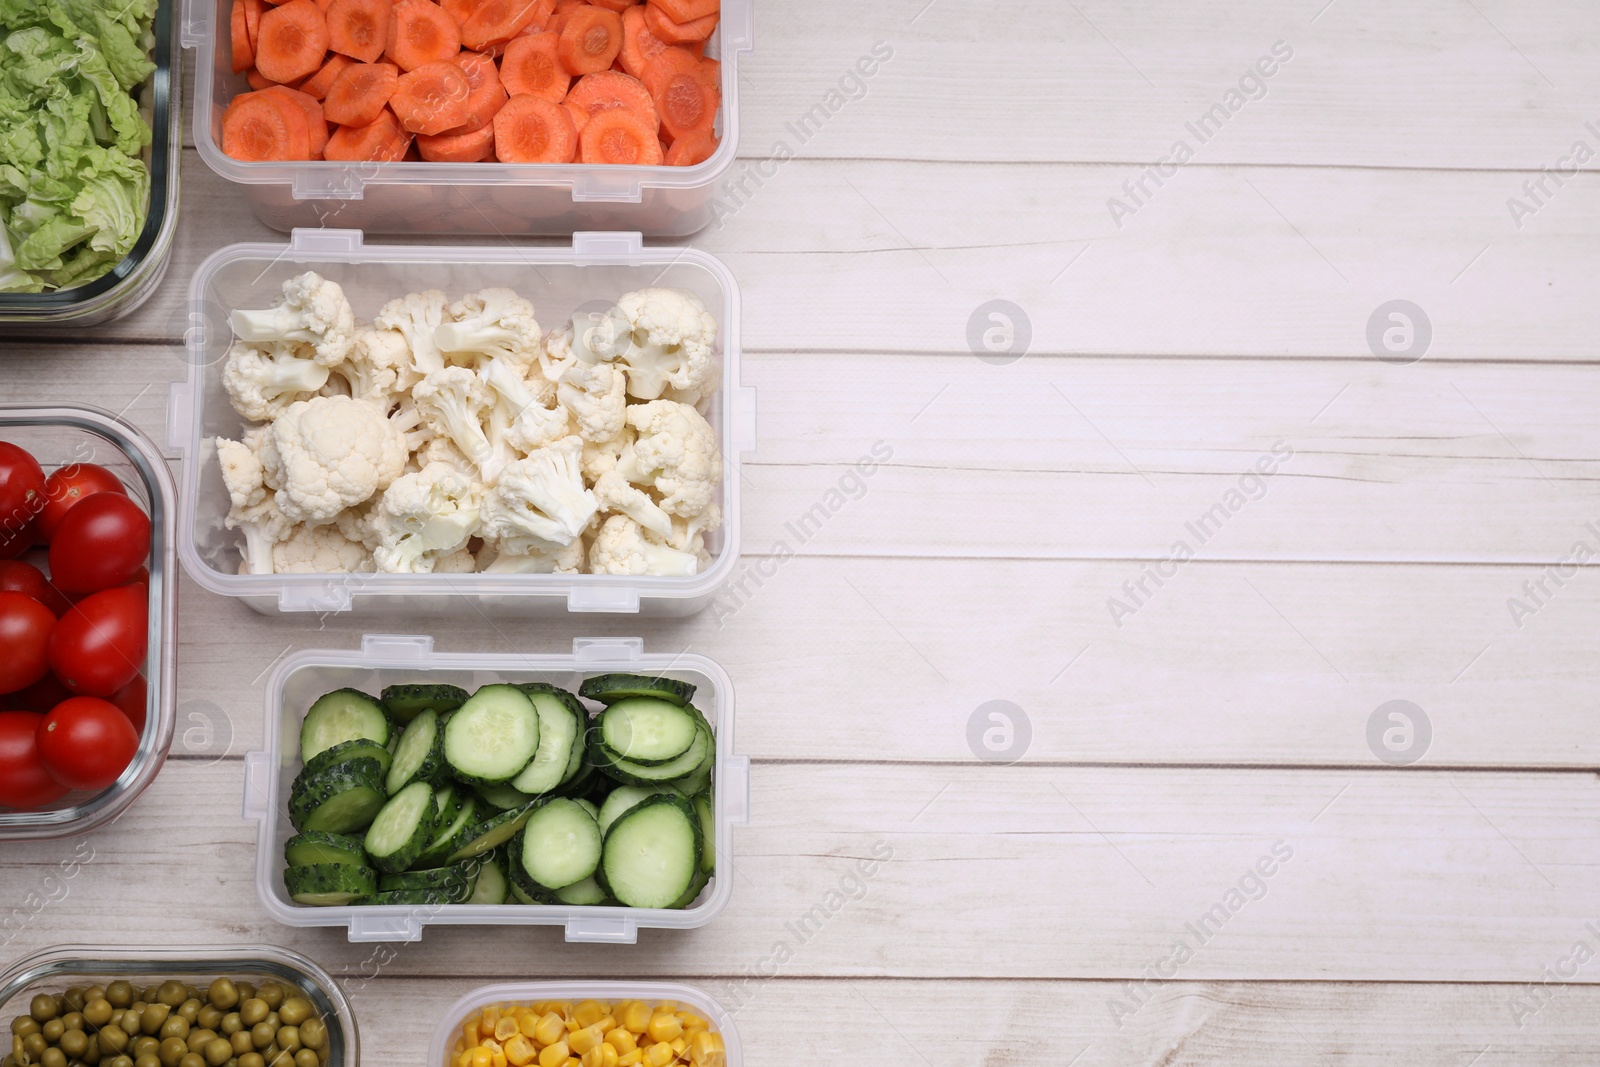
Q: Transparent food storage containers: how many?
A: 7